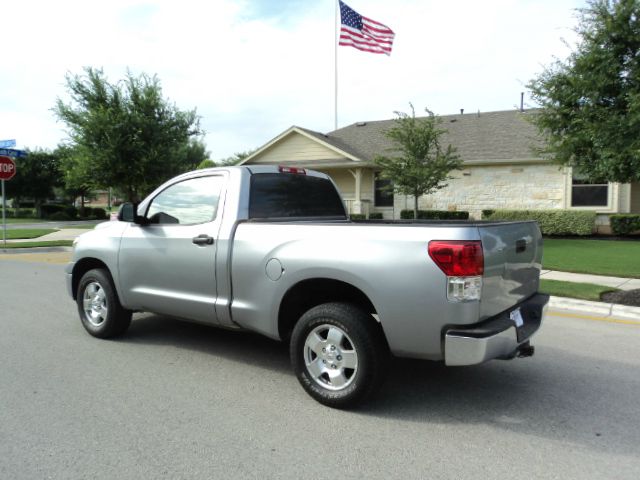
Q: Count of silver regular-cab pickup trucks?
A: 1